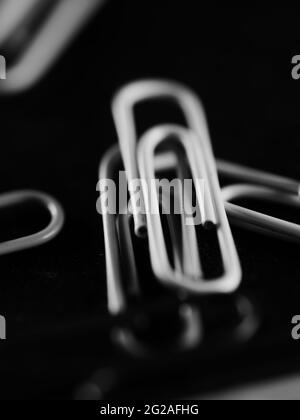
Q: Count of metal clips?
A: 5